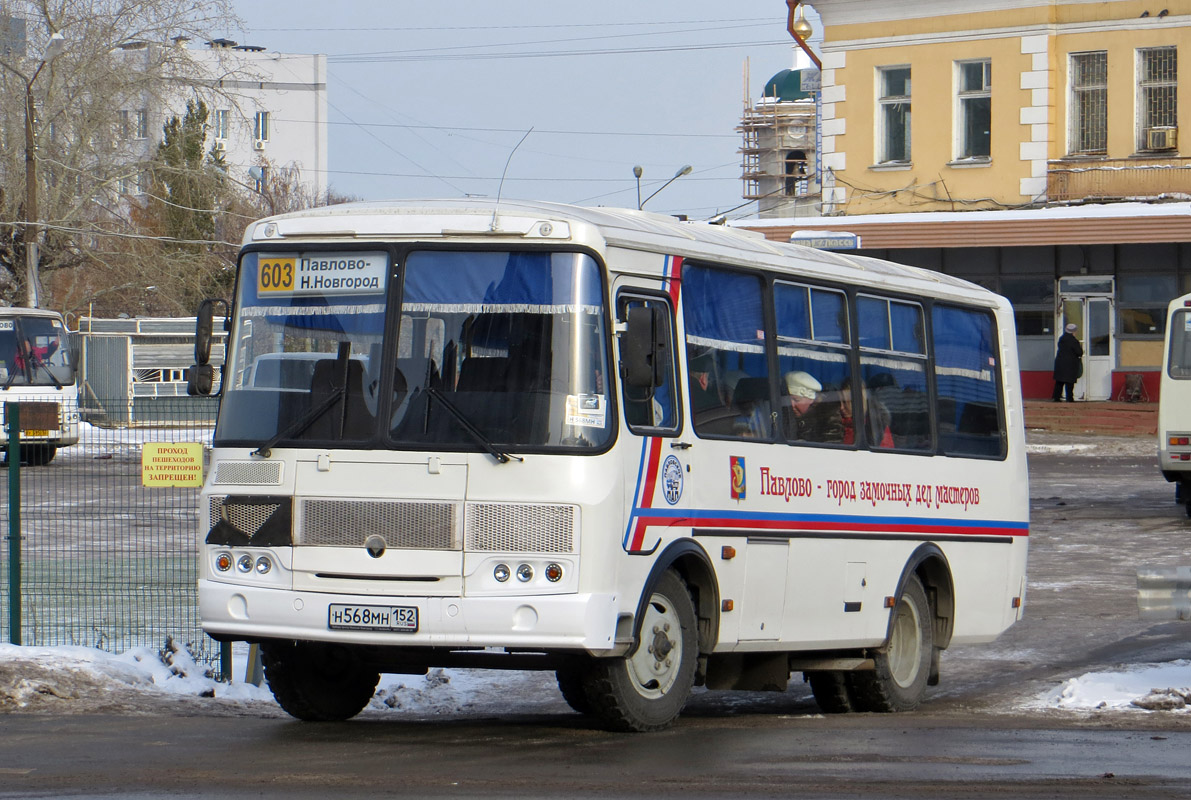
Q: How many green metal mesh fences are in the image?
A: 1